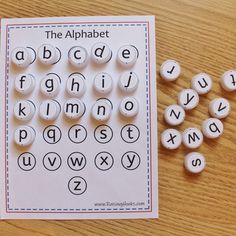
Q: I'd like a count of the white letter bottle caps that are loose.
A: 10